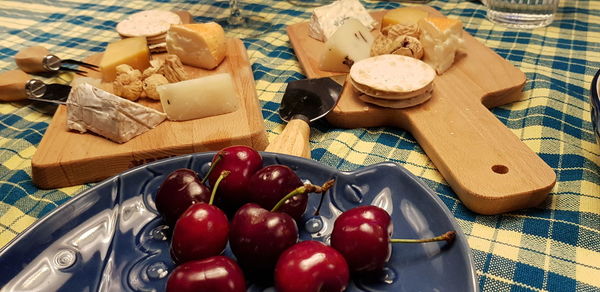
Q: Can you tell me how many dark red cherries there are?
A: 8